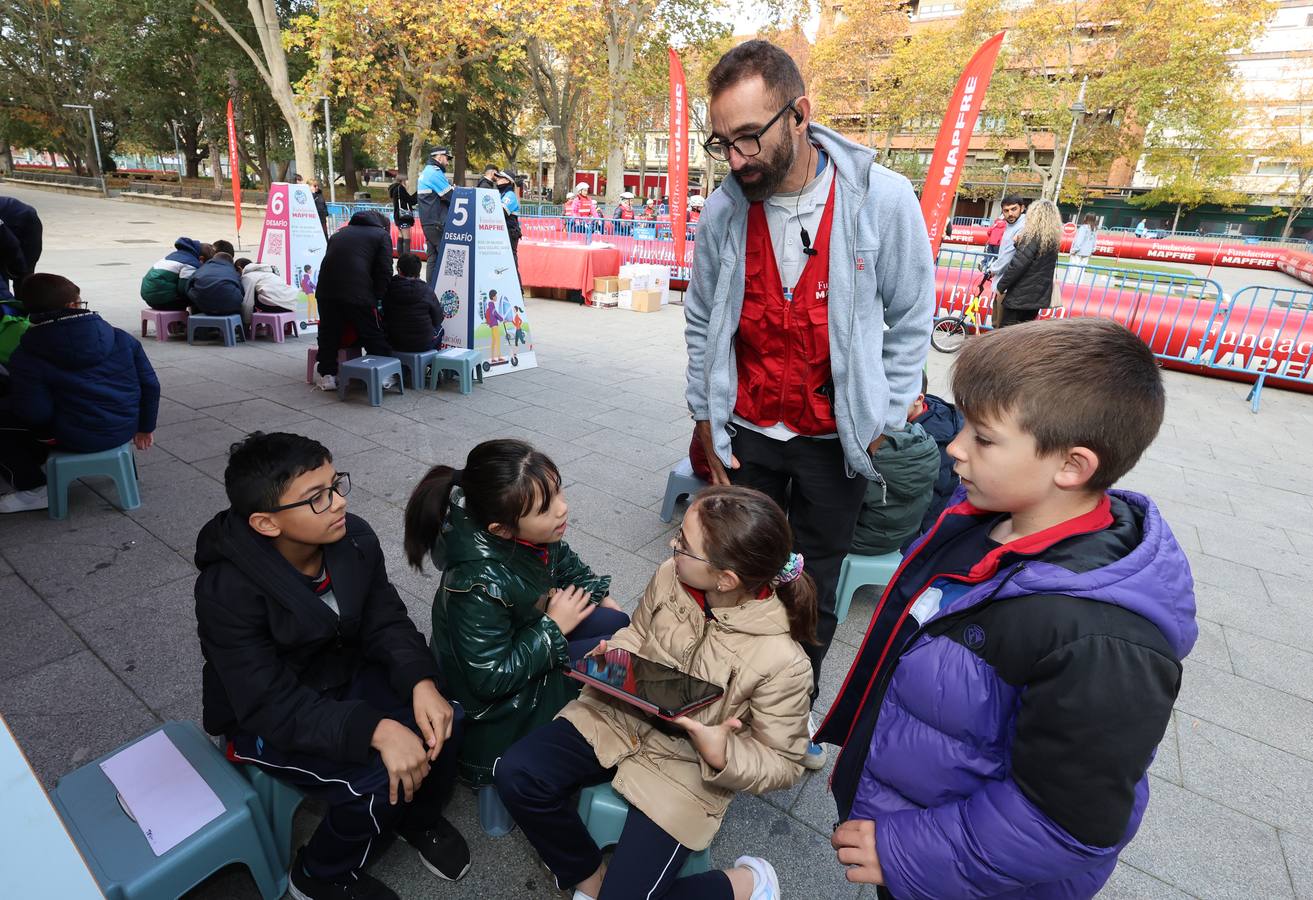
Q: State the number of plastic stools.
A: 14